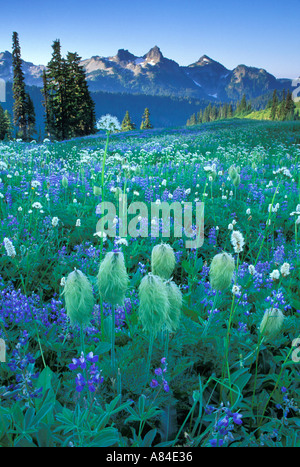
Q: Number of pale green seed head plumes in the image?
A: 7